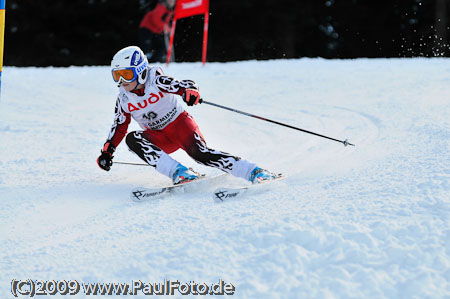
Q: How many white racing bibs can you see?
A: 1